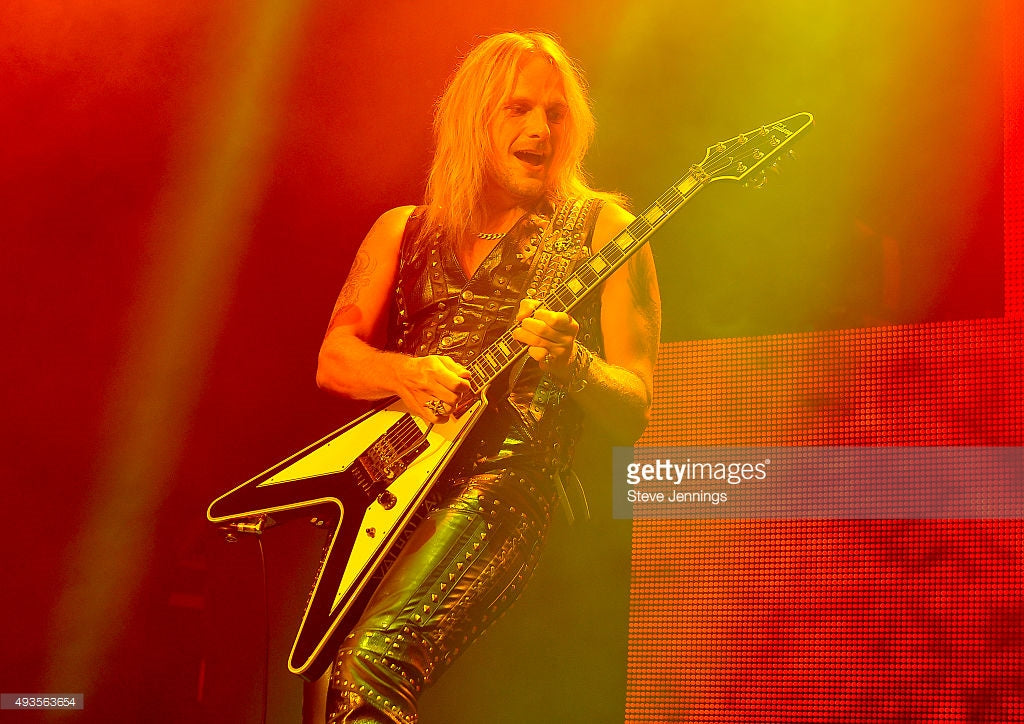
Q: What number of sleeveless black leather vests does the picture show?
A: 1